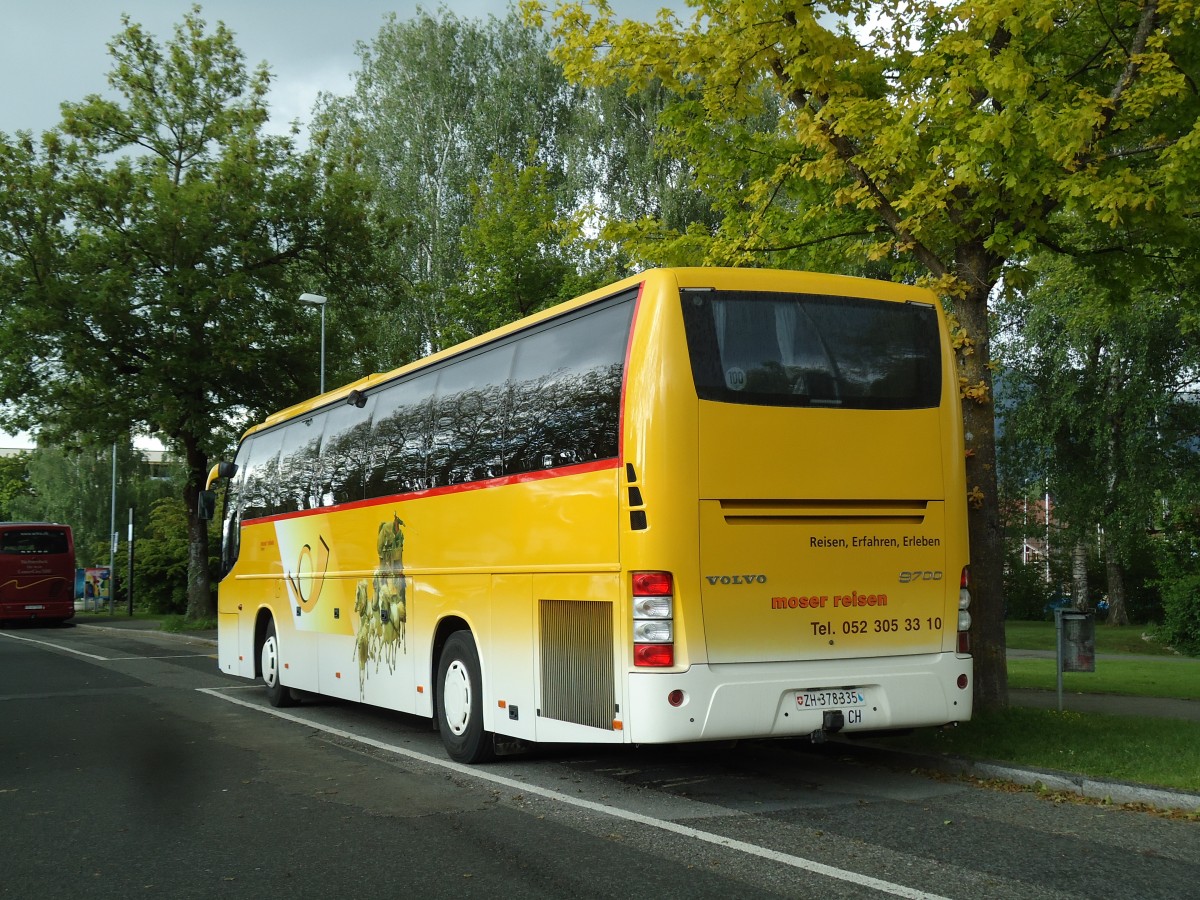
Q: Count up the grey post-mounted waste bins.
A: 1